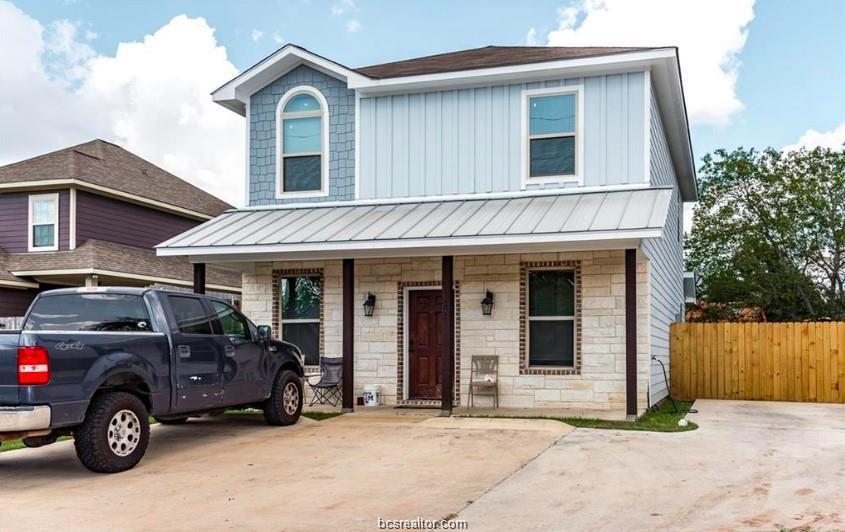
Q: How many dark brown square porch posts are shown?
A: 4